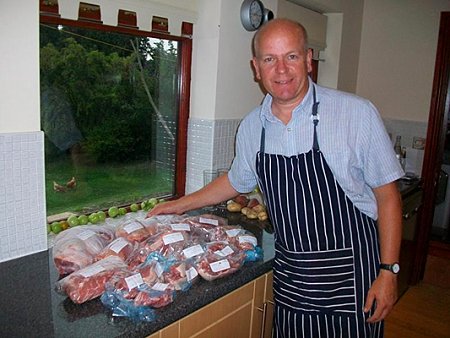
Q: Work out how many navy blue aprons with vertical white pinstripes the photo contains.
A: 1